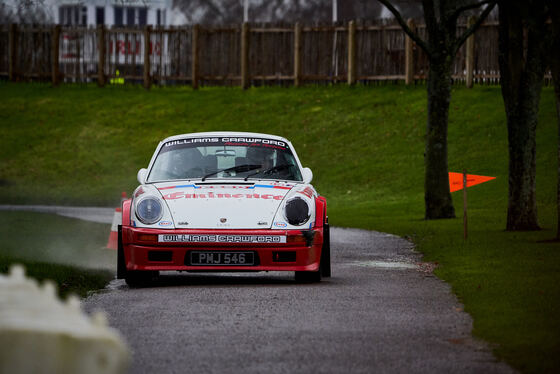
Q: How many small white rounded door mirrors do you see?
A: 2